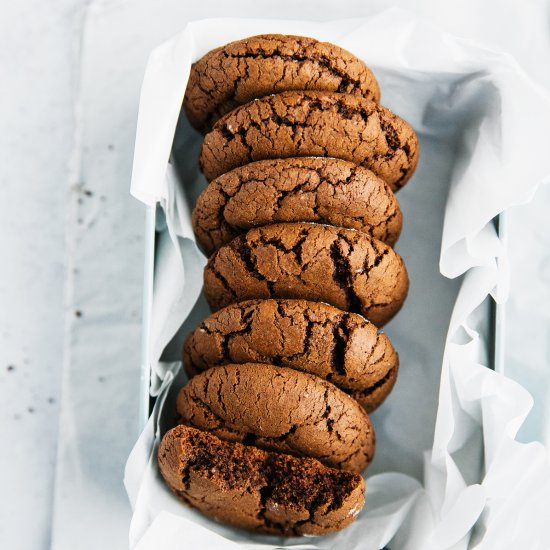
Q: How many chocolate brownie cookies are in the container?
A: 7